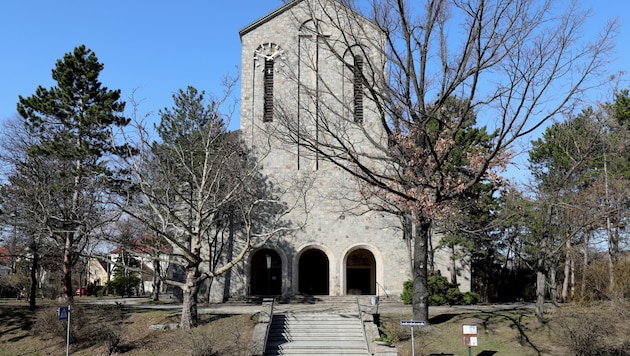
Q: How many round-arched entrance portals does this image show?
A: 3